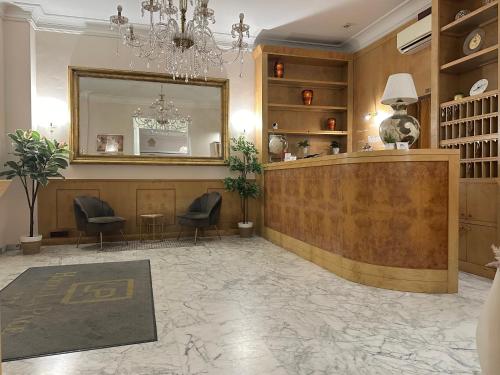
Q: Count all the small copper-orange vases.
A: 3